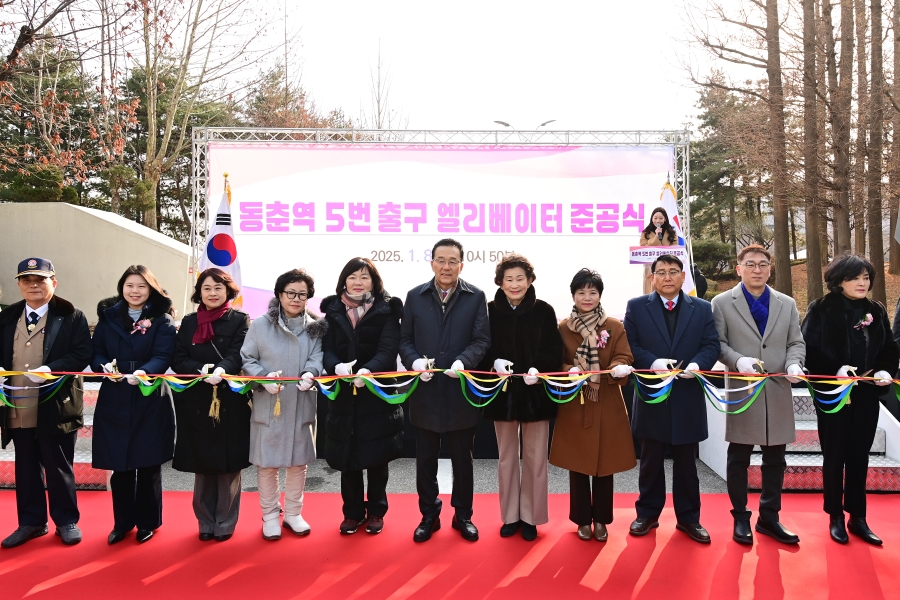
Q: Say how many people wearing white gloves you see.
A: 11